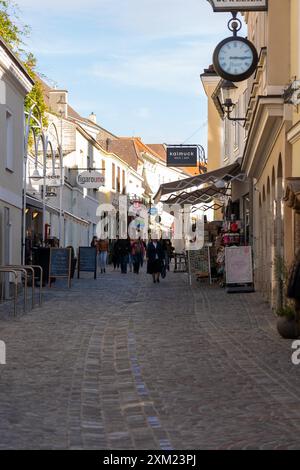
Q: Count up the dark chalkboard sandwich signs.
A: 2